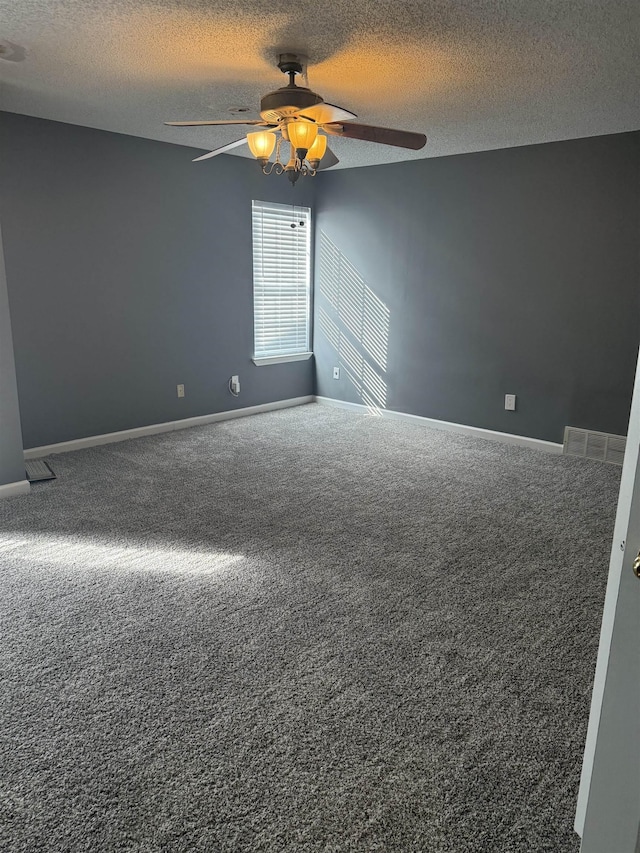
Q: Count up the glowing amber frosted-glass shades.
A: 3